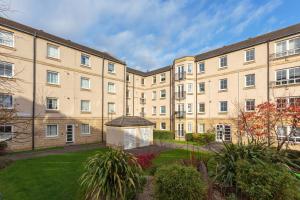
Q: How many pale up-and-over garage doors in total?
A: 2